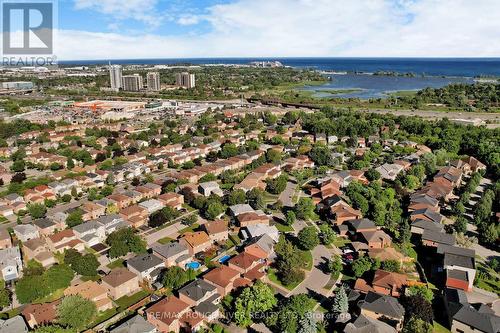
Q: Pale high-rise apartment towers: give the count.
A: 4